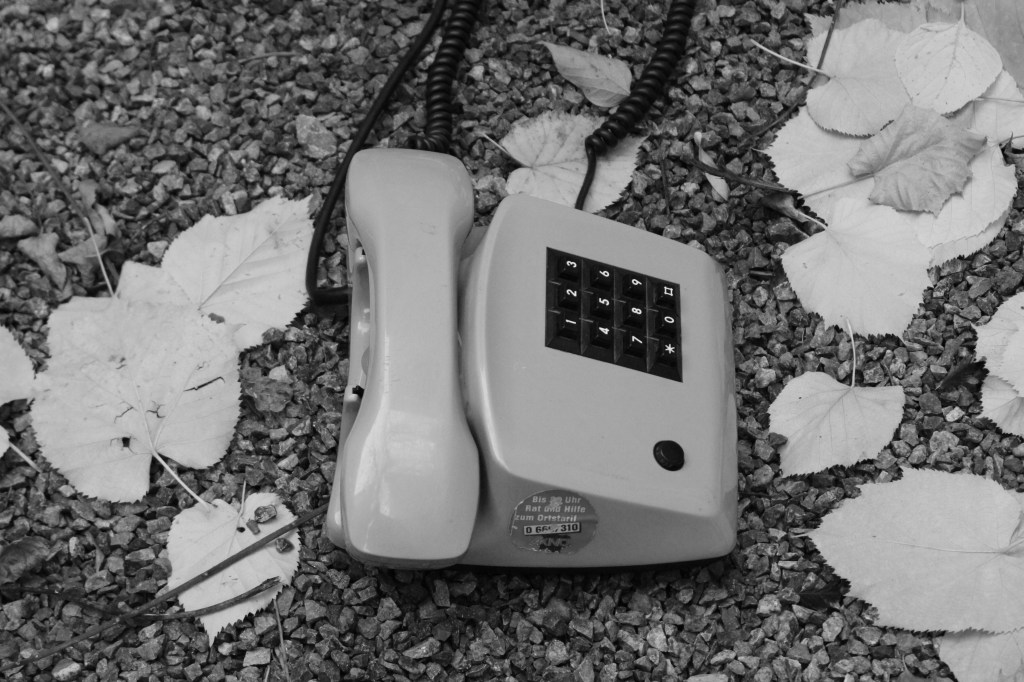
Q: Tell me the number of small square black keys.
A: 12